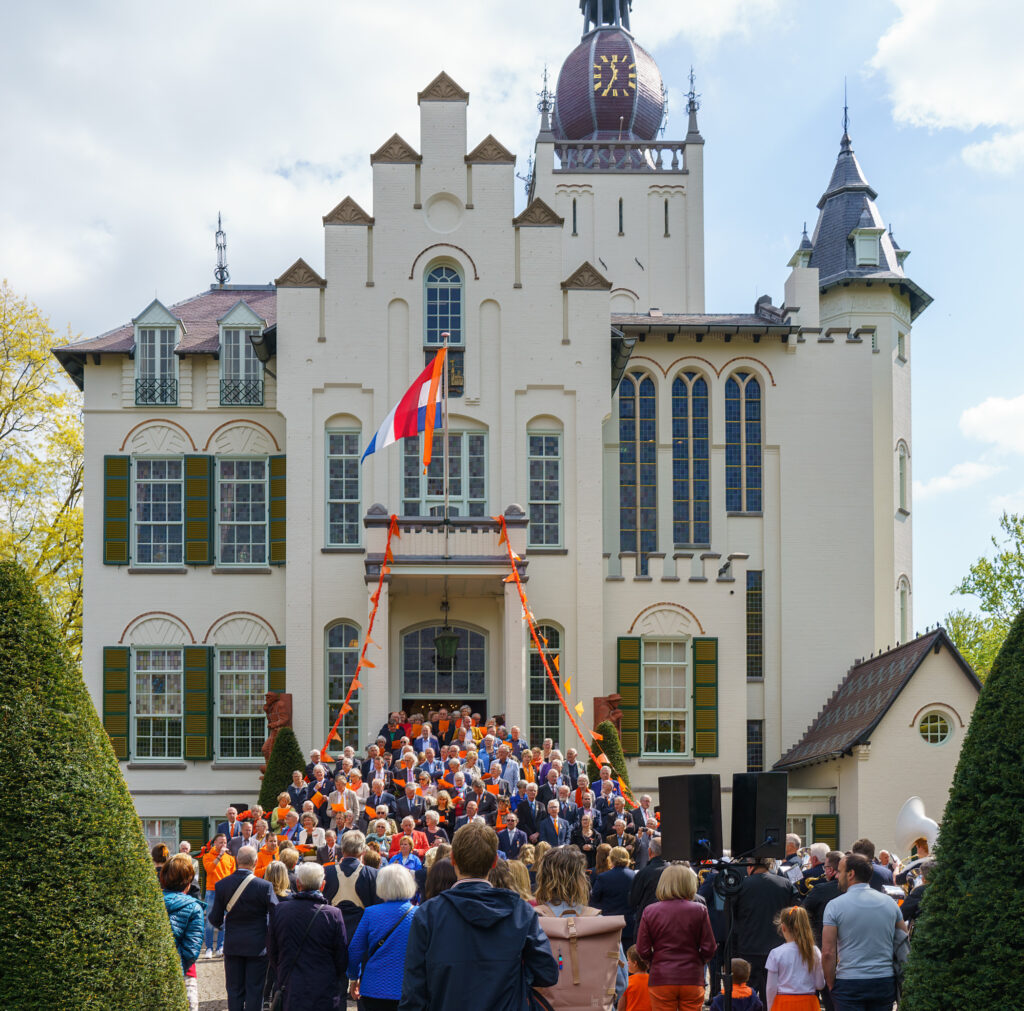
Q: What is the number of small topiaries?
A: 2